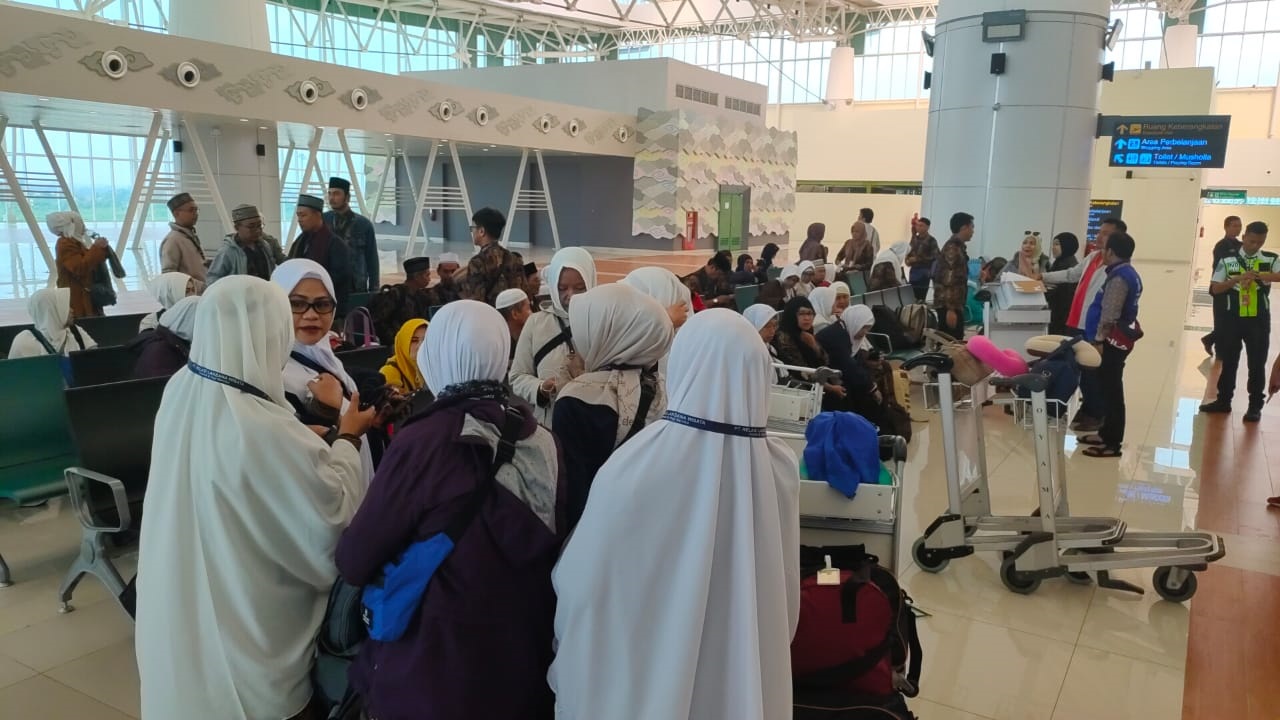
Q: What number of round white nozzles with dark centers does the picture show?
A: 9